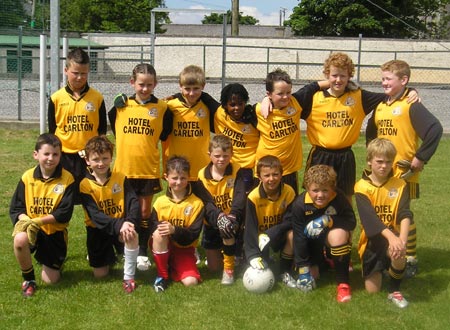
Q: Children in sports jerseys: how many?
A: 14